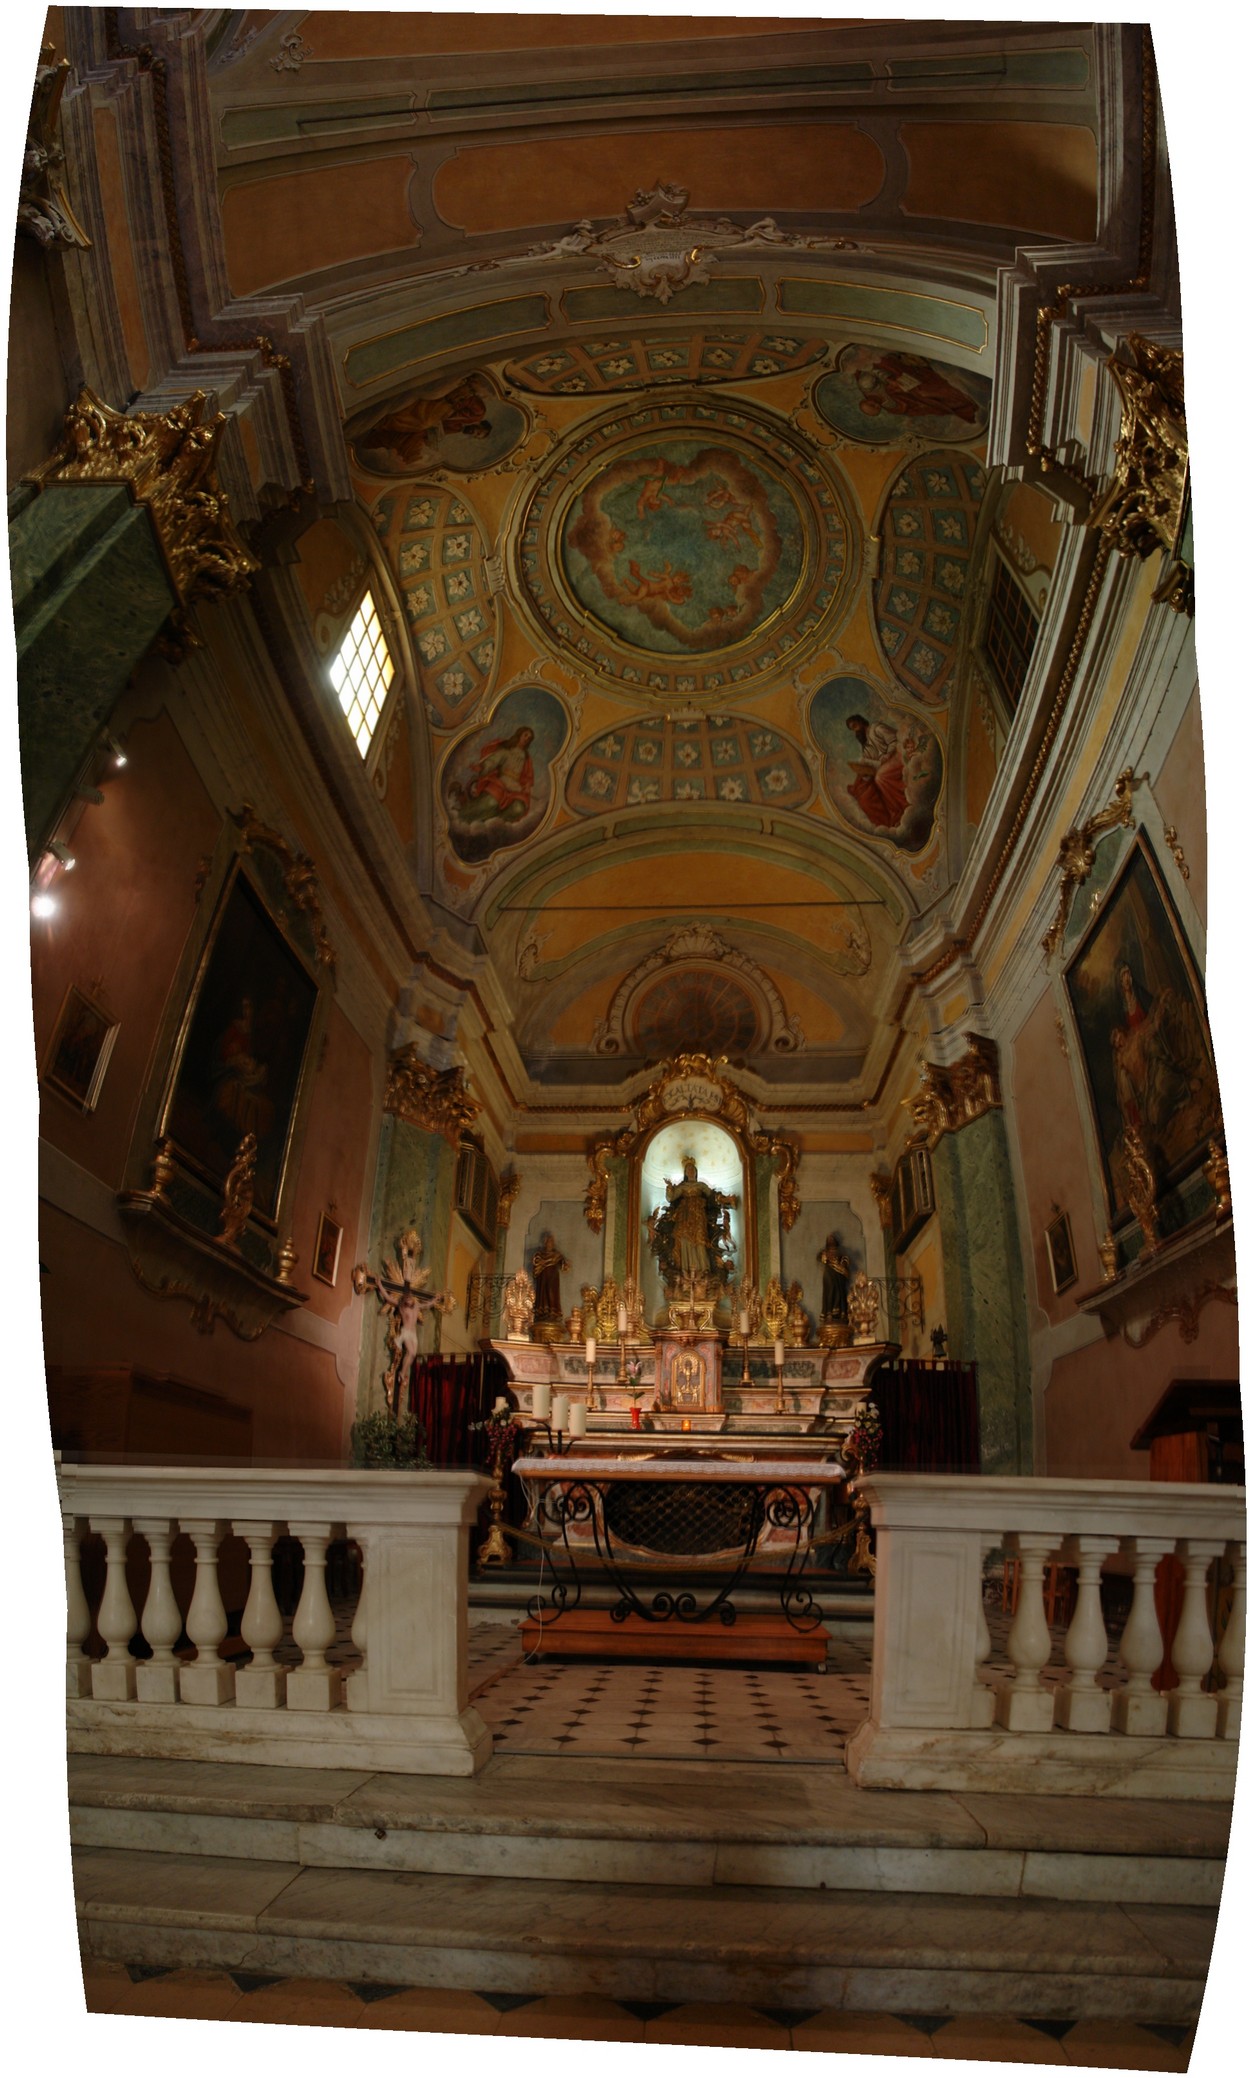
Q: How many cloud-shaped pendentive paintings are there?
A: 4